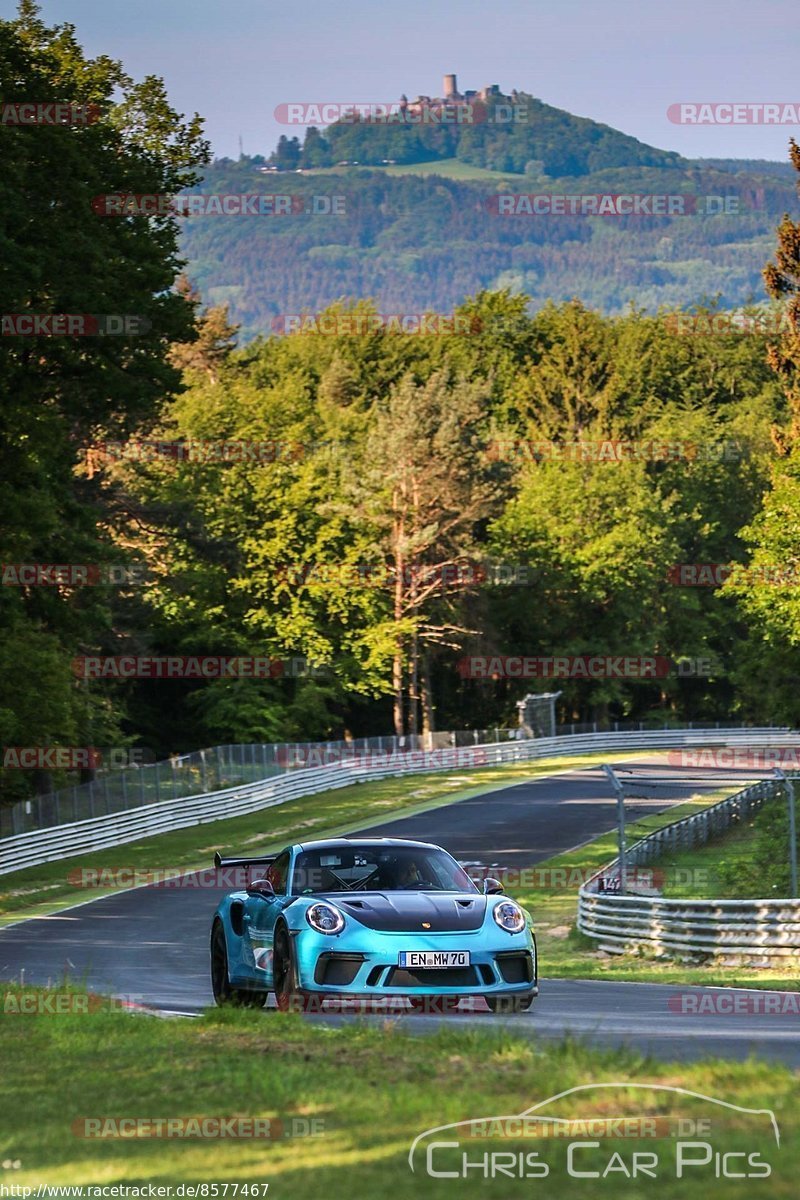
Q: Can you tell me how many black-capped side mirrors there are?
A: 2